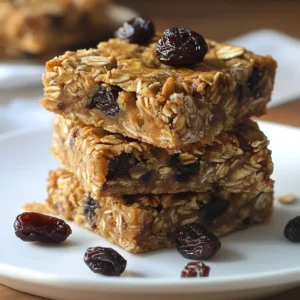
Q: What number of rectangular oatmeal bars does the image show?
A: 3